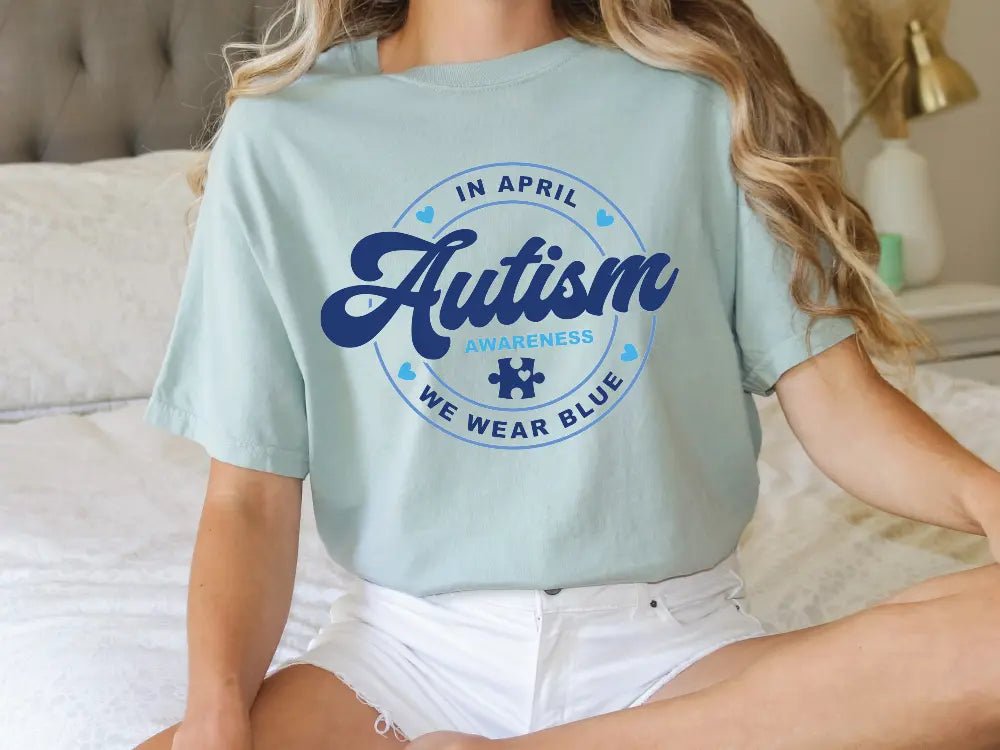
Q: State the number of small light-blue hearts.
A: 4